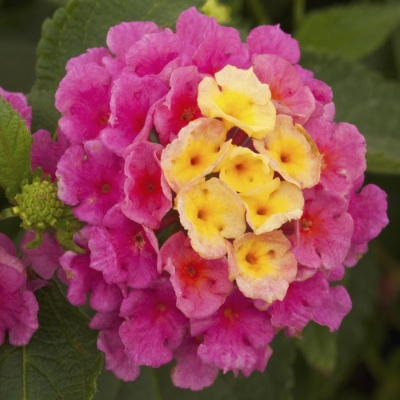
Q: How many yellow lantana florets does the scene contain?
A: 7